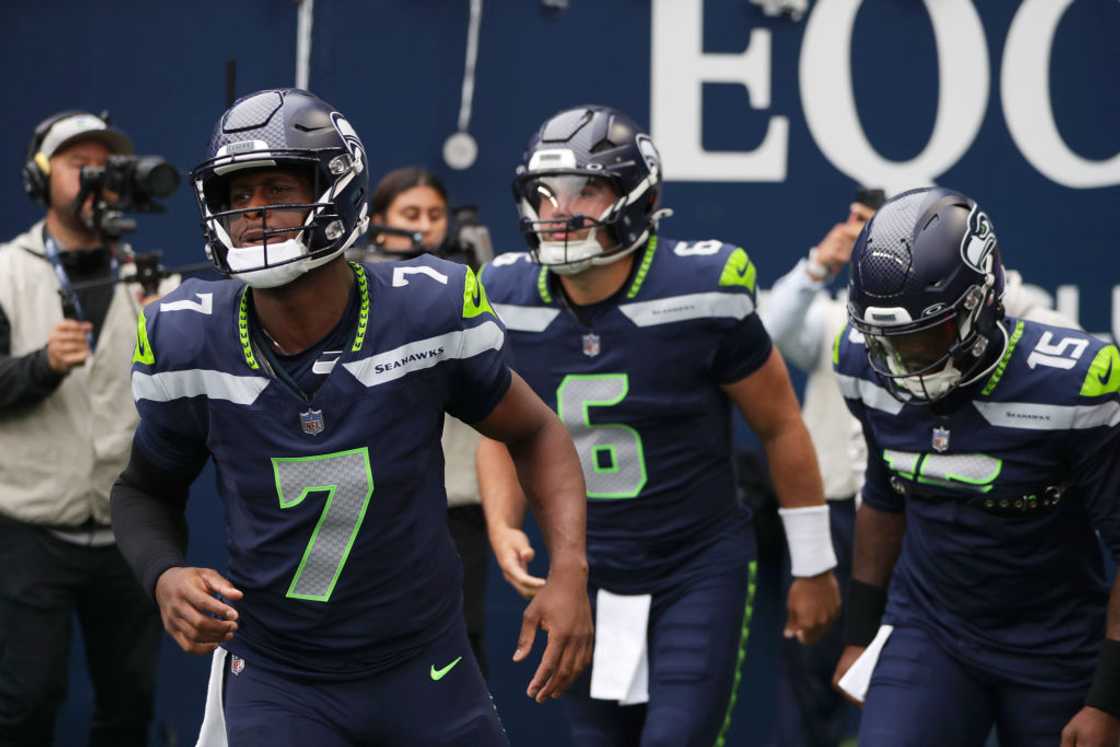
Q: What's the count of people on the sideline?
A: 3